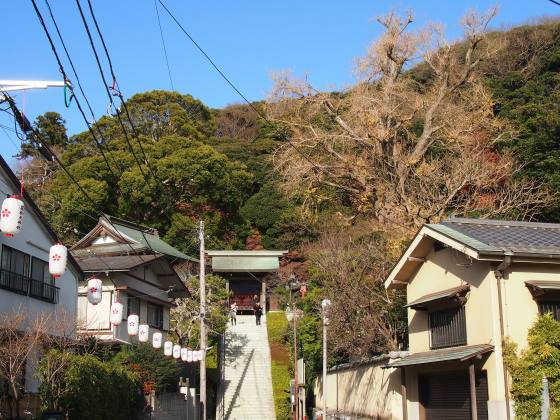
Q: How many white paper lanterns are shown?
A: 13